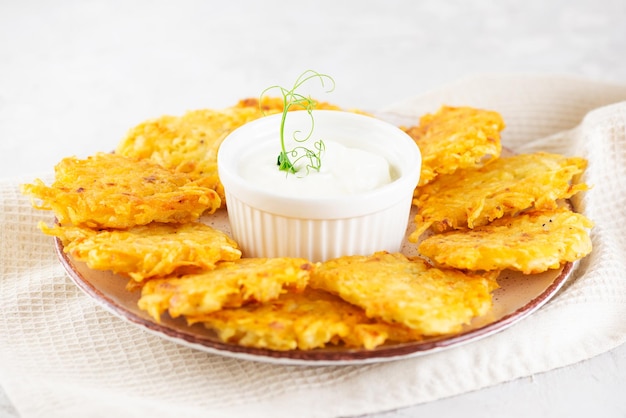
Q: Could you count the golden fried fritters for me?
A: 10